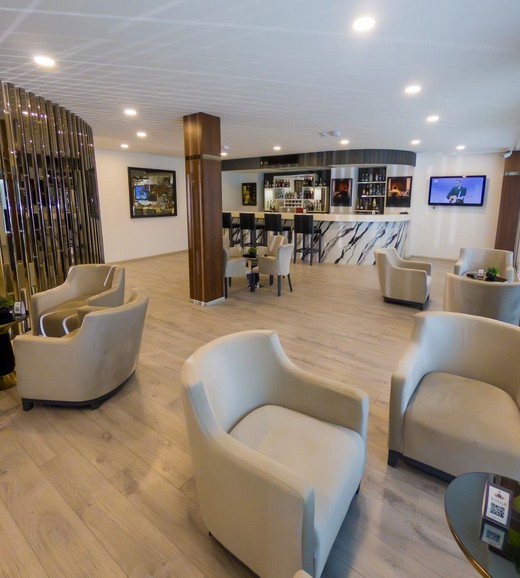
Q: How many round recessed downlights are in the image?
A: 12